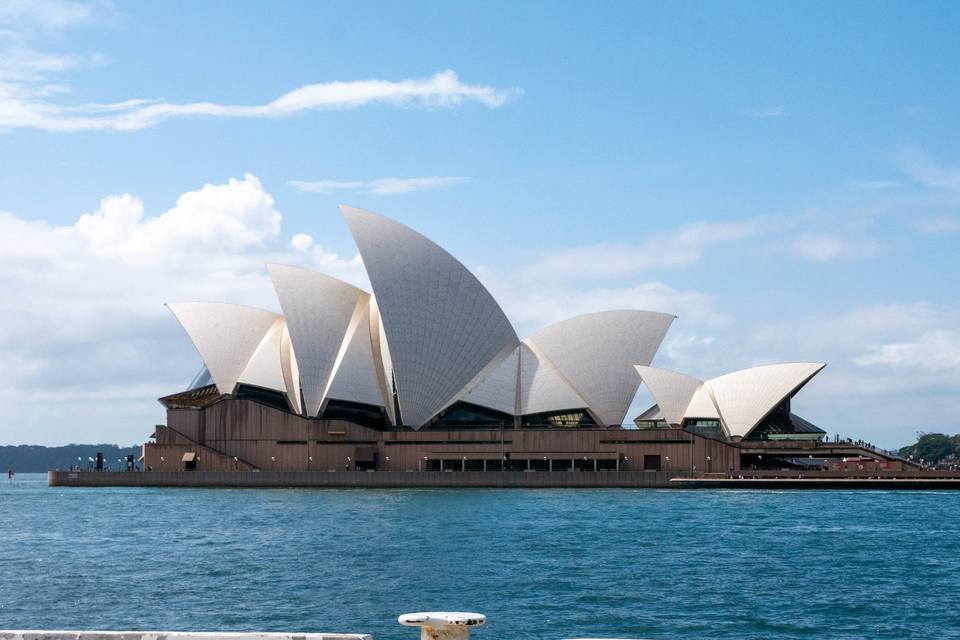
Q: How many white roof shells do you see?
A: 6